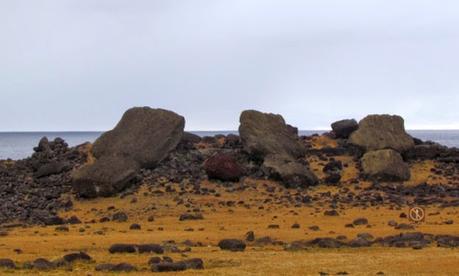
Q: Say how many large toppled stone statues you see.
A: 3